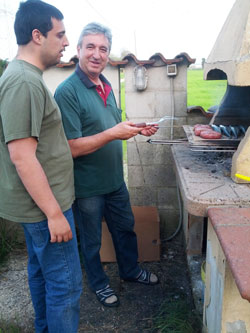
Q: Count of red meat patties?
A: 3